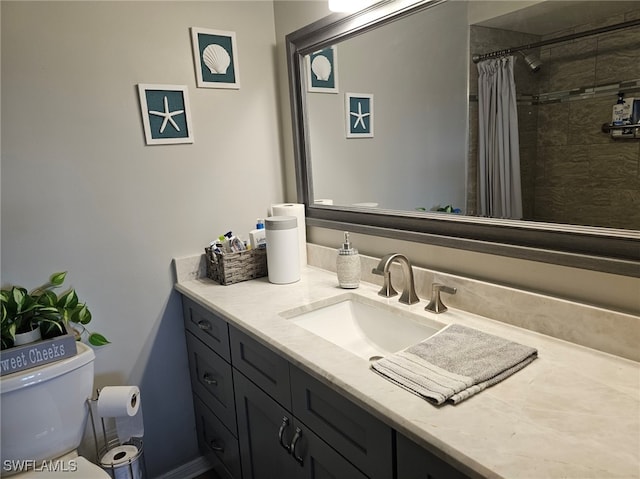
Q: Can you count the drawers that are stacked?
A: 3